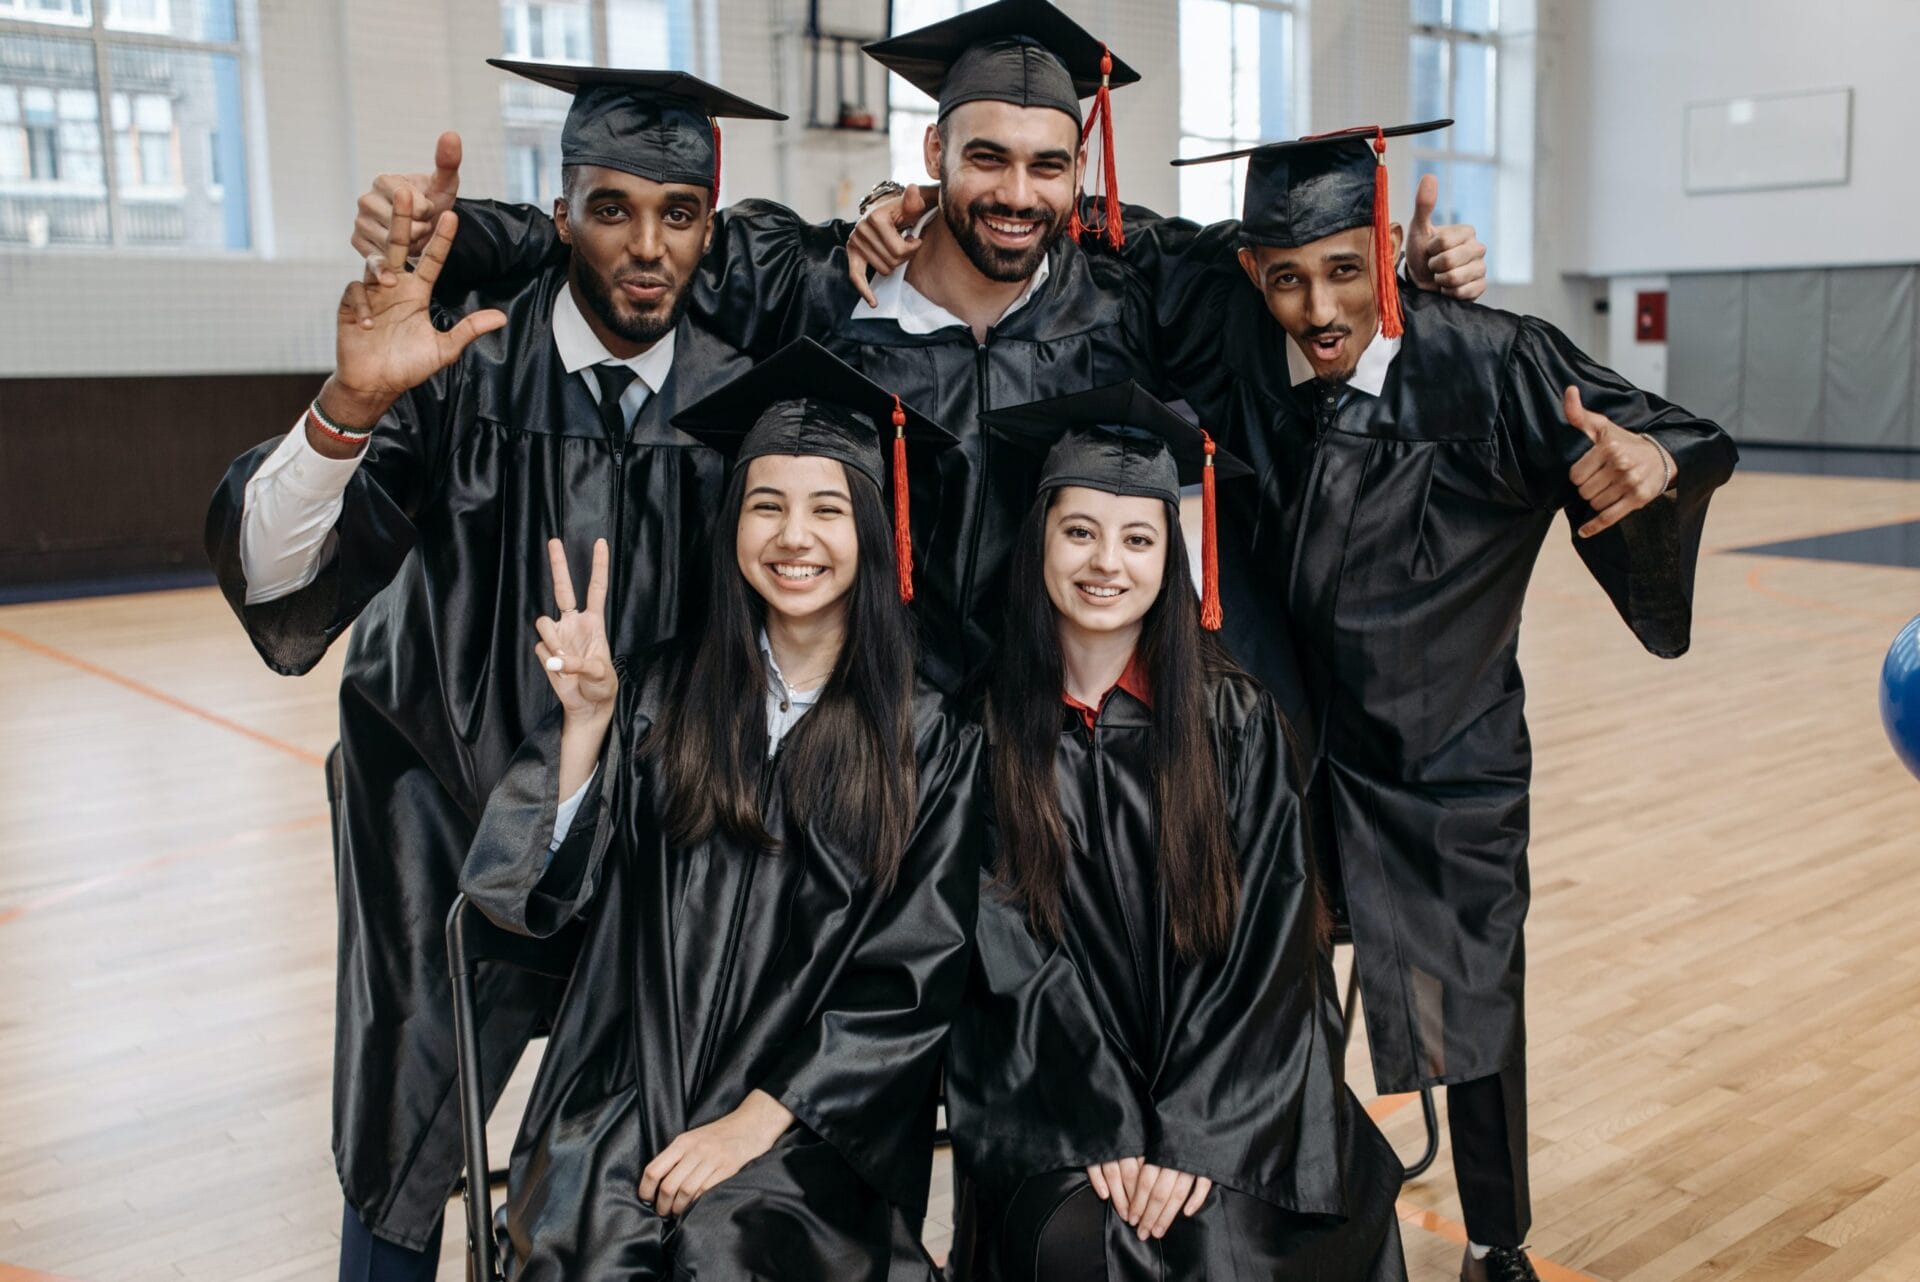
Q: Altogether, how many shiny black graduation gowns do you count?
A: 5